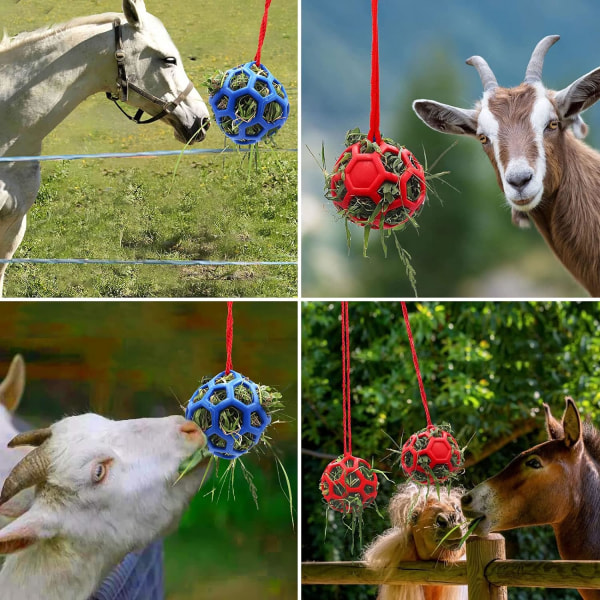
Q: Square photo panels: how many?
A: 4